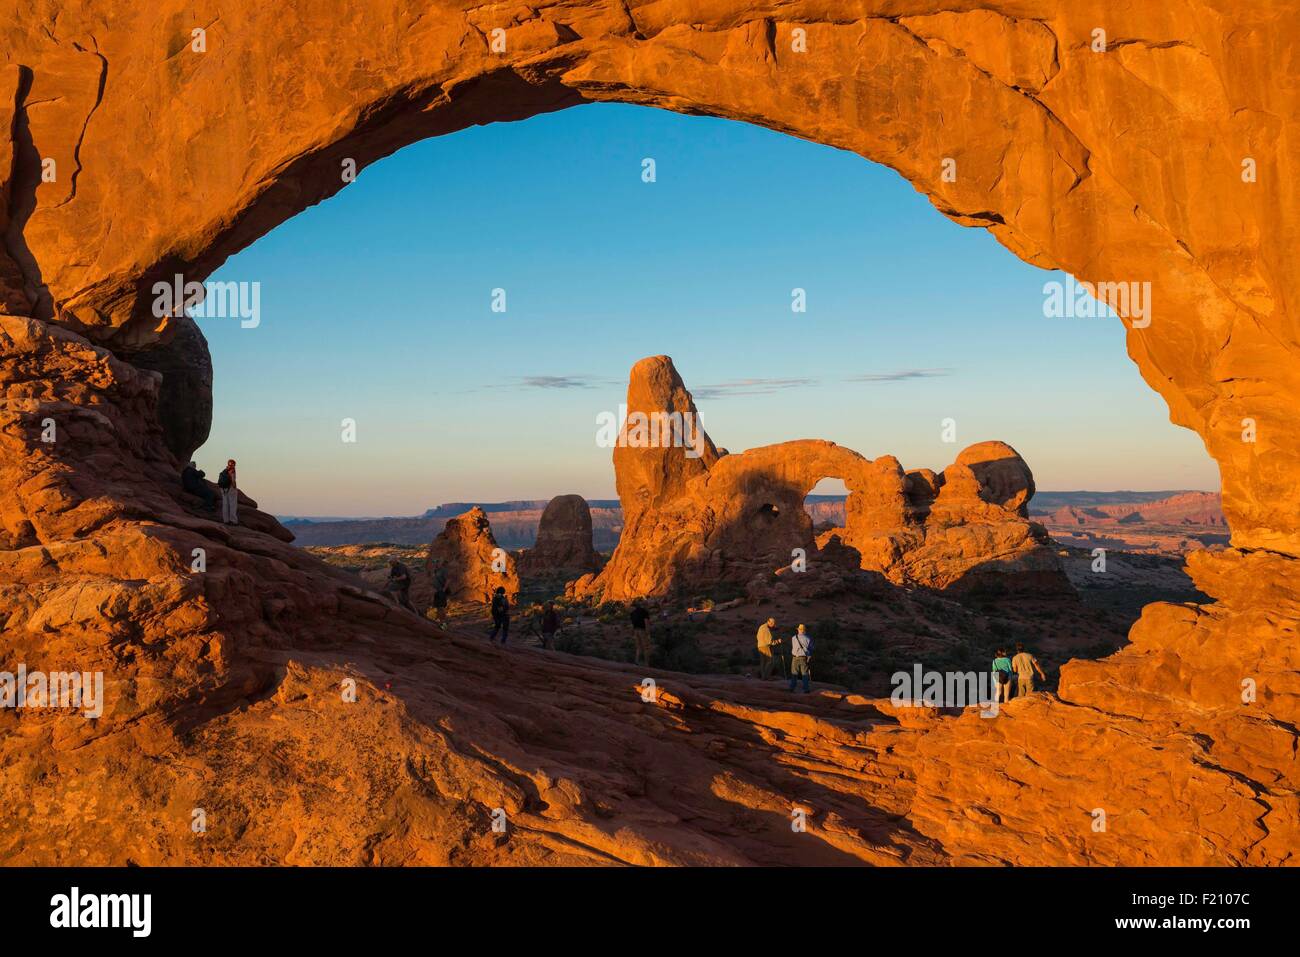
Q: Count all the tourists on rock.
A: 11